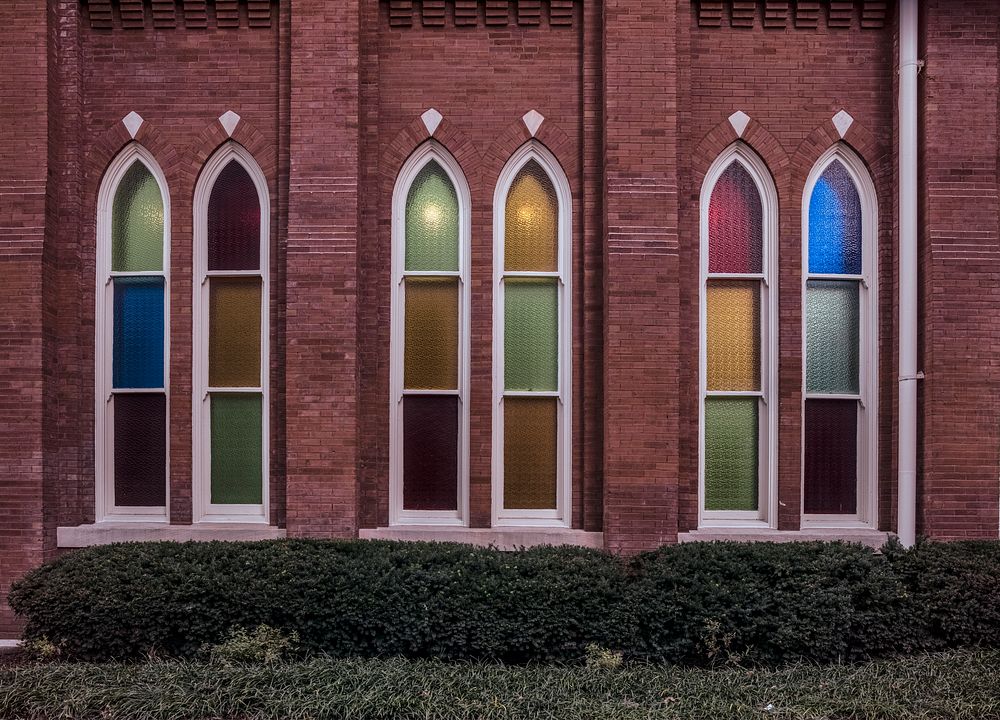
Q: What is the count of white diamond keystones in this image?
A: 6